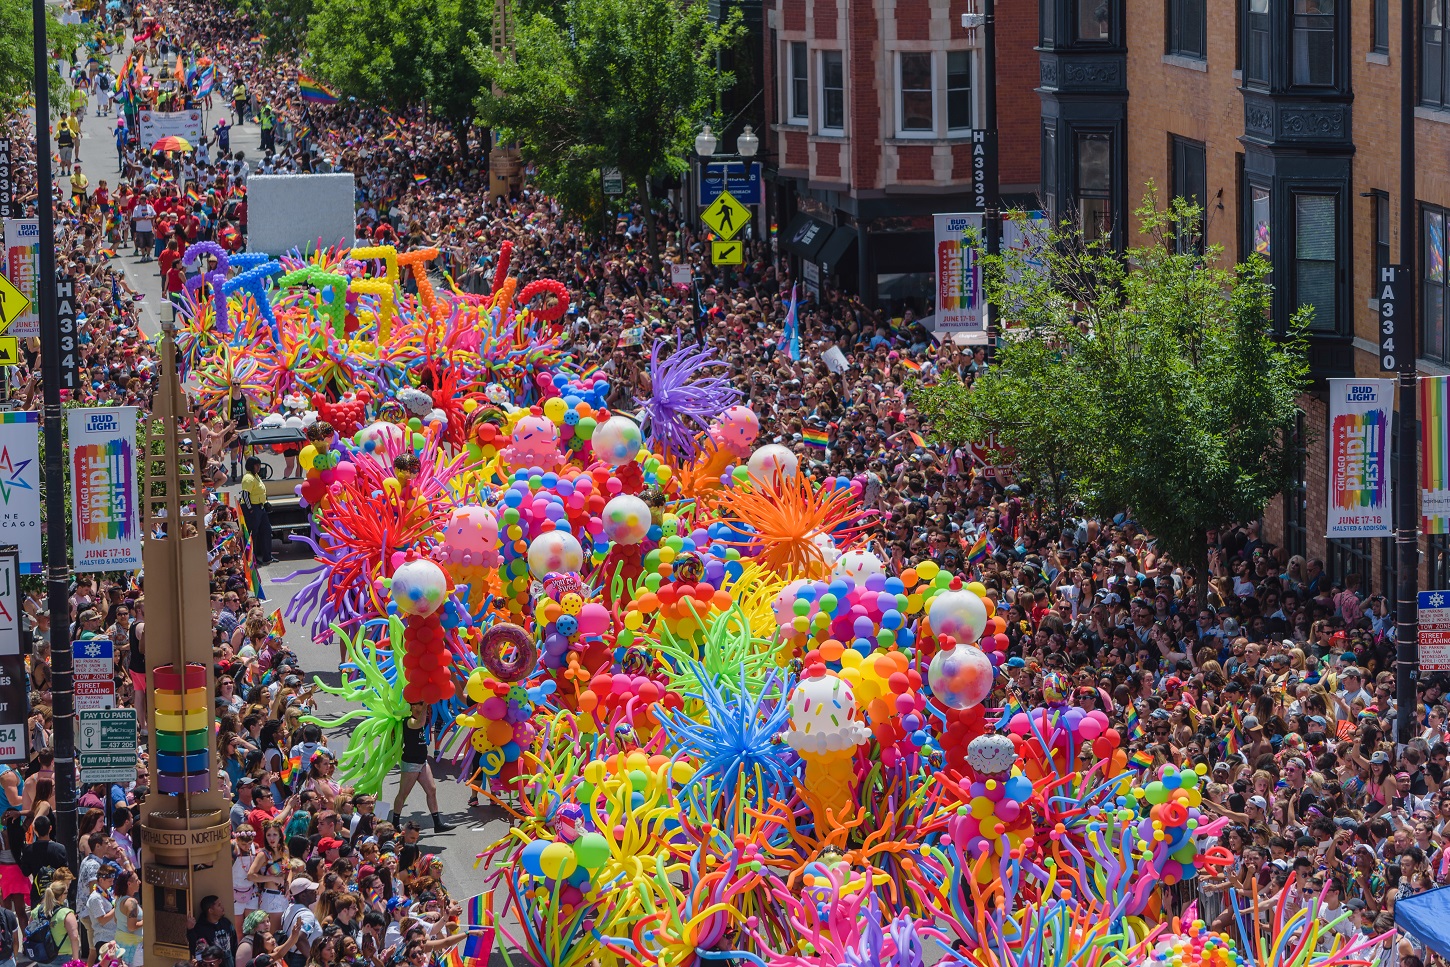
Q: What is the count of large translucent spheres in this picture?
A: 8